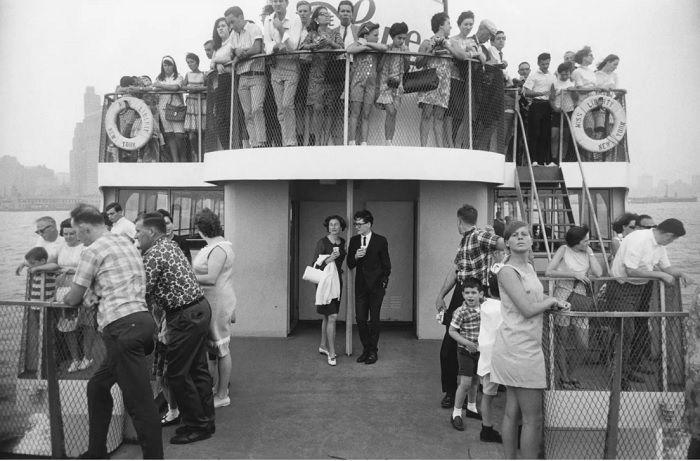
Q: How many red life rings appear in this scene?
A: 0